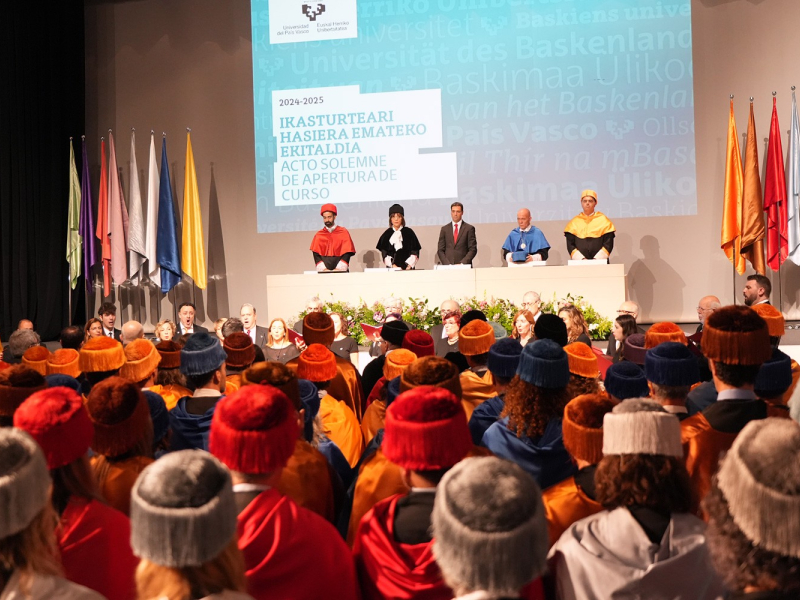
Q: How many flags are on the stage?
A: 12